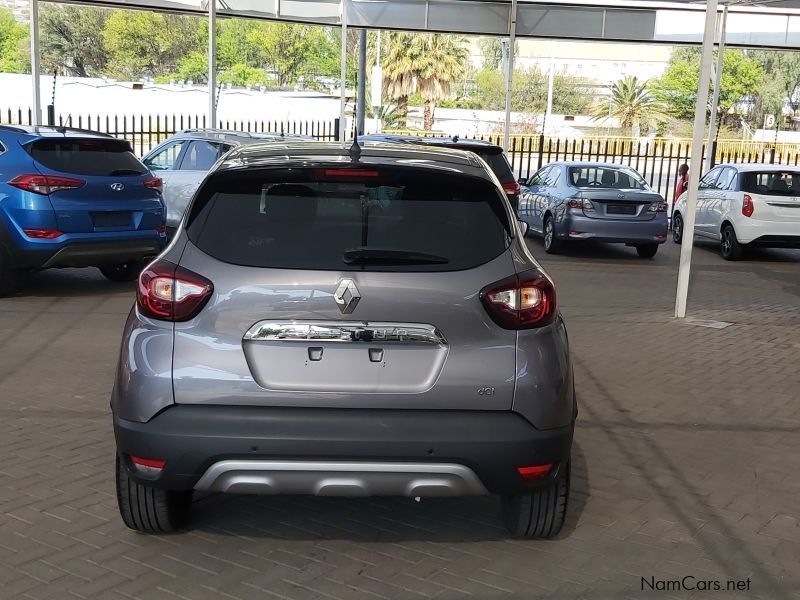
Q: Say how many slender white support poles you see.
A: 6